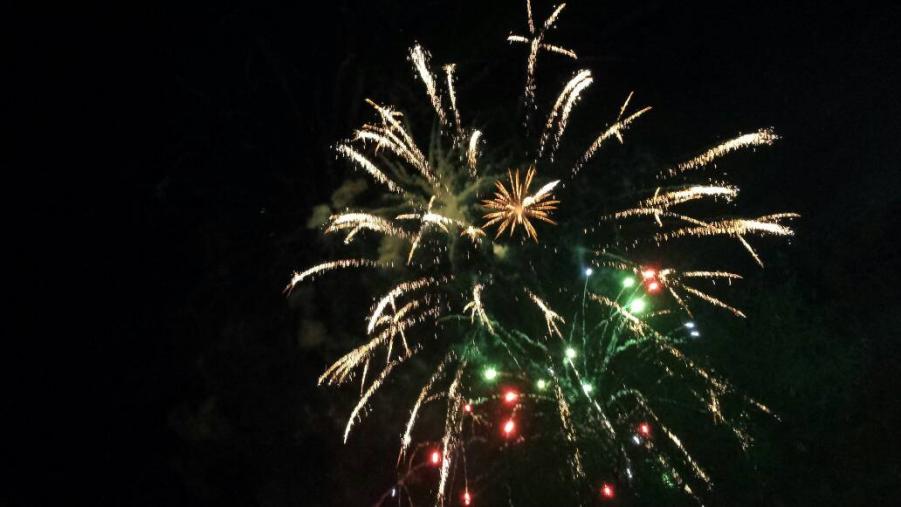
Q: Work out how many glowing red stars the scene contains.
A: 9